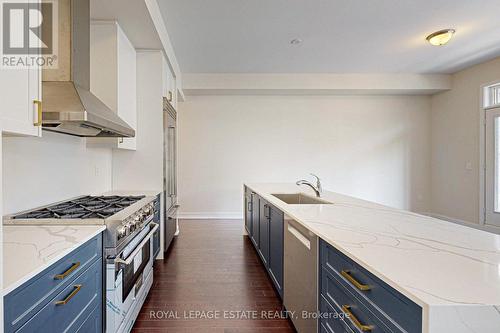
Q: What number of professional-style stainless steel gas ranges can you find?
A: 1